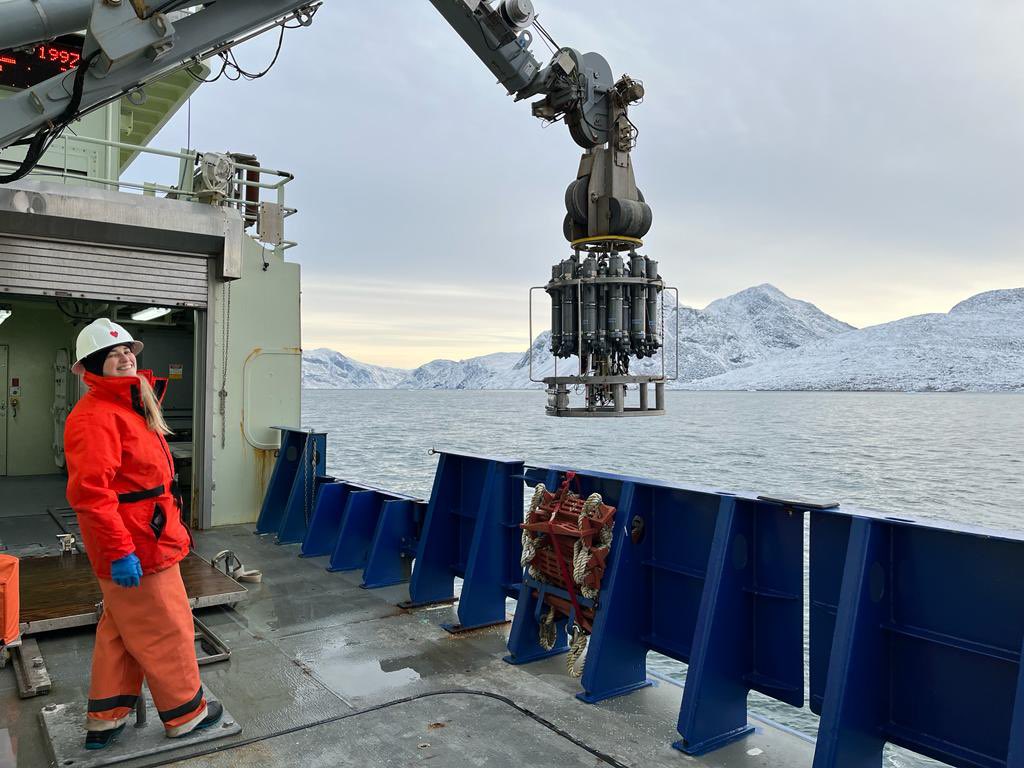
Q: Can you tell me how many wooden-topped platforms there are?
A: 1